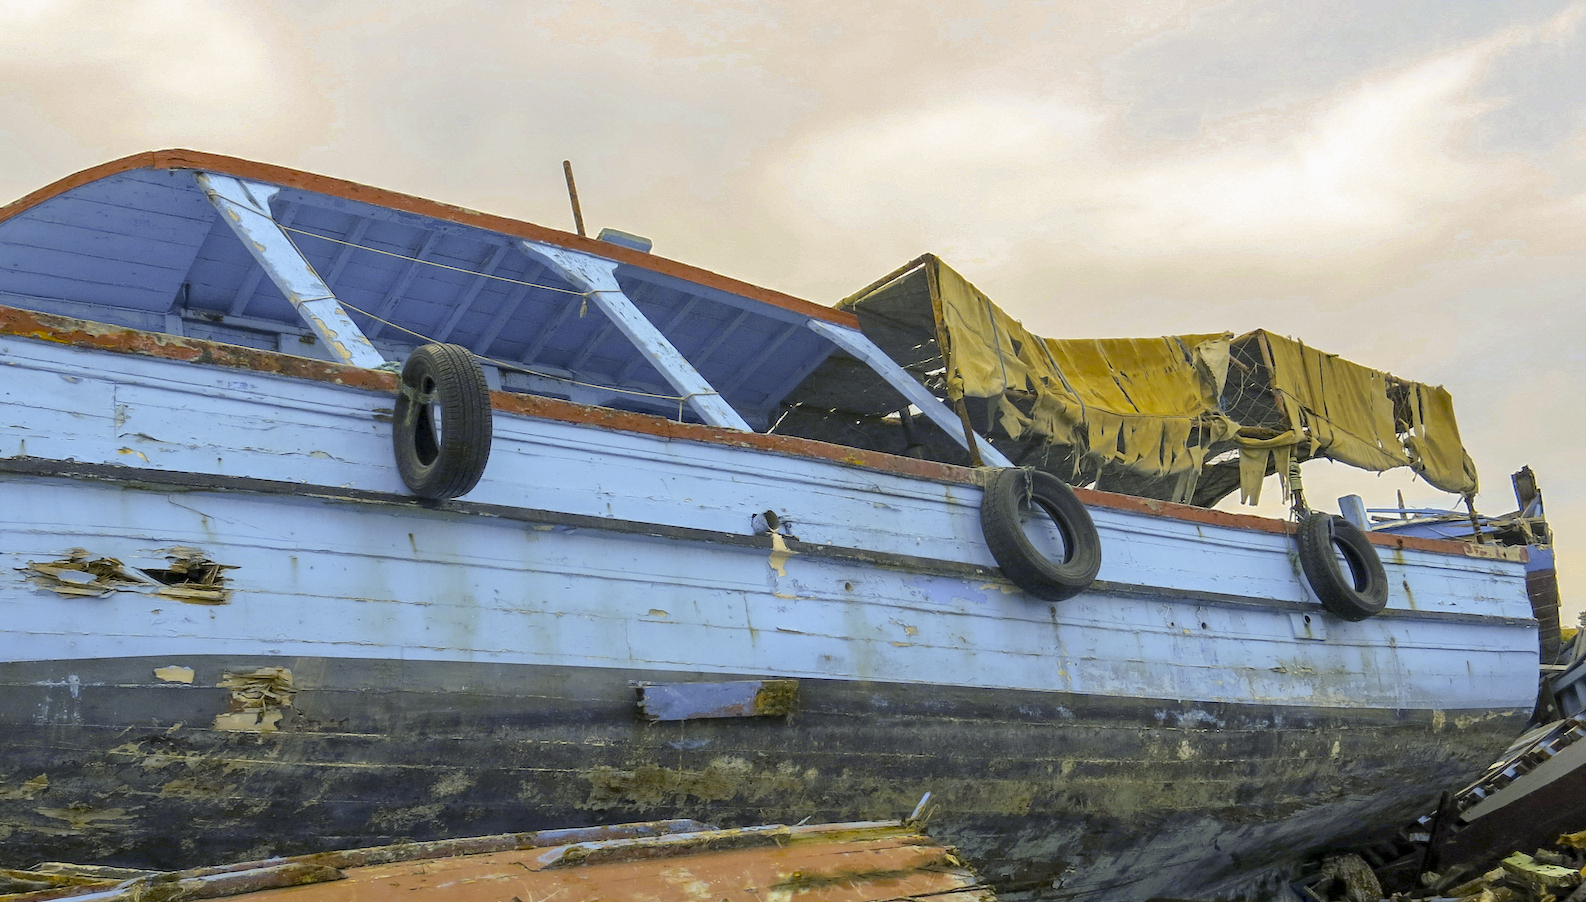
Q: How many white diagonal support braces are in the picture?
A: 3